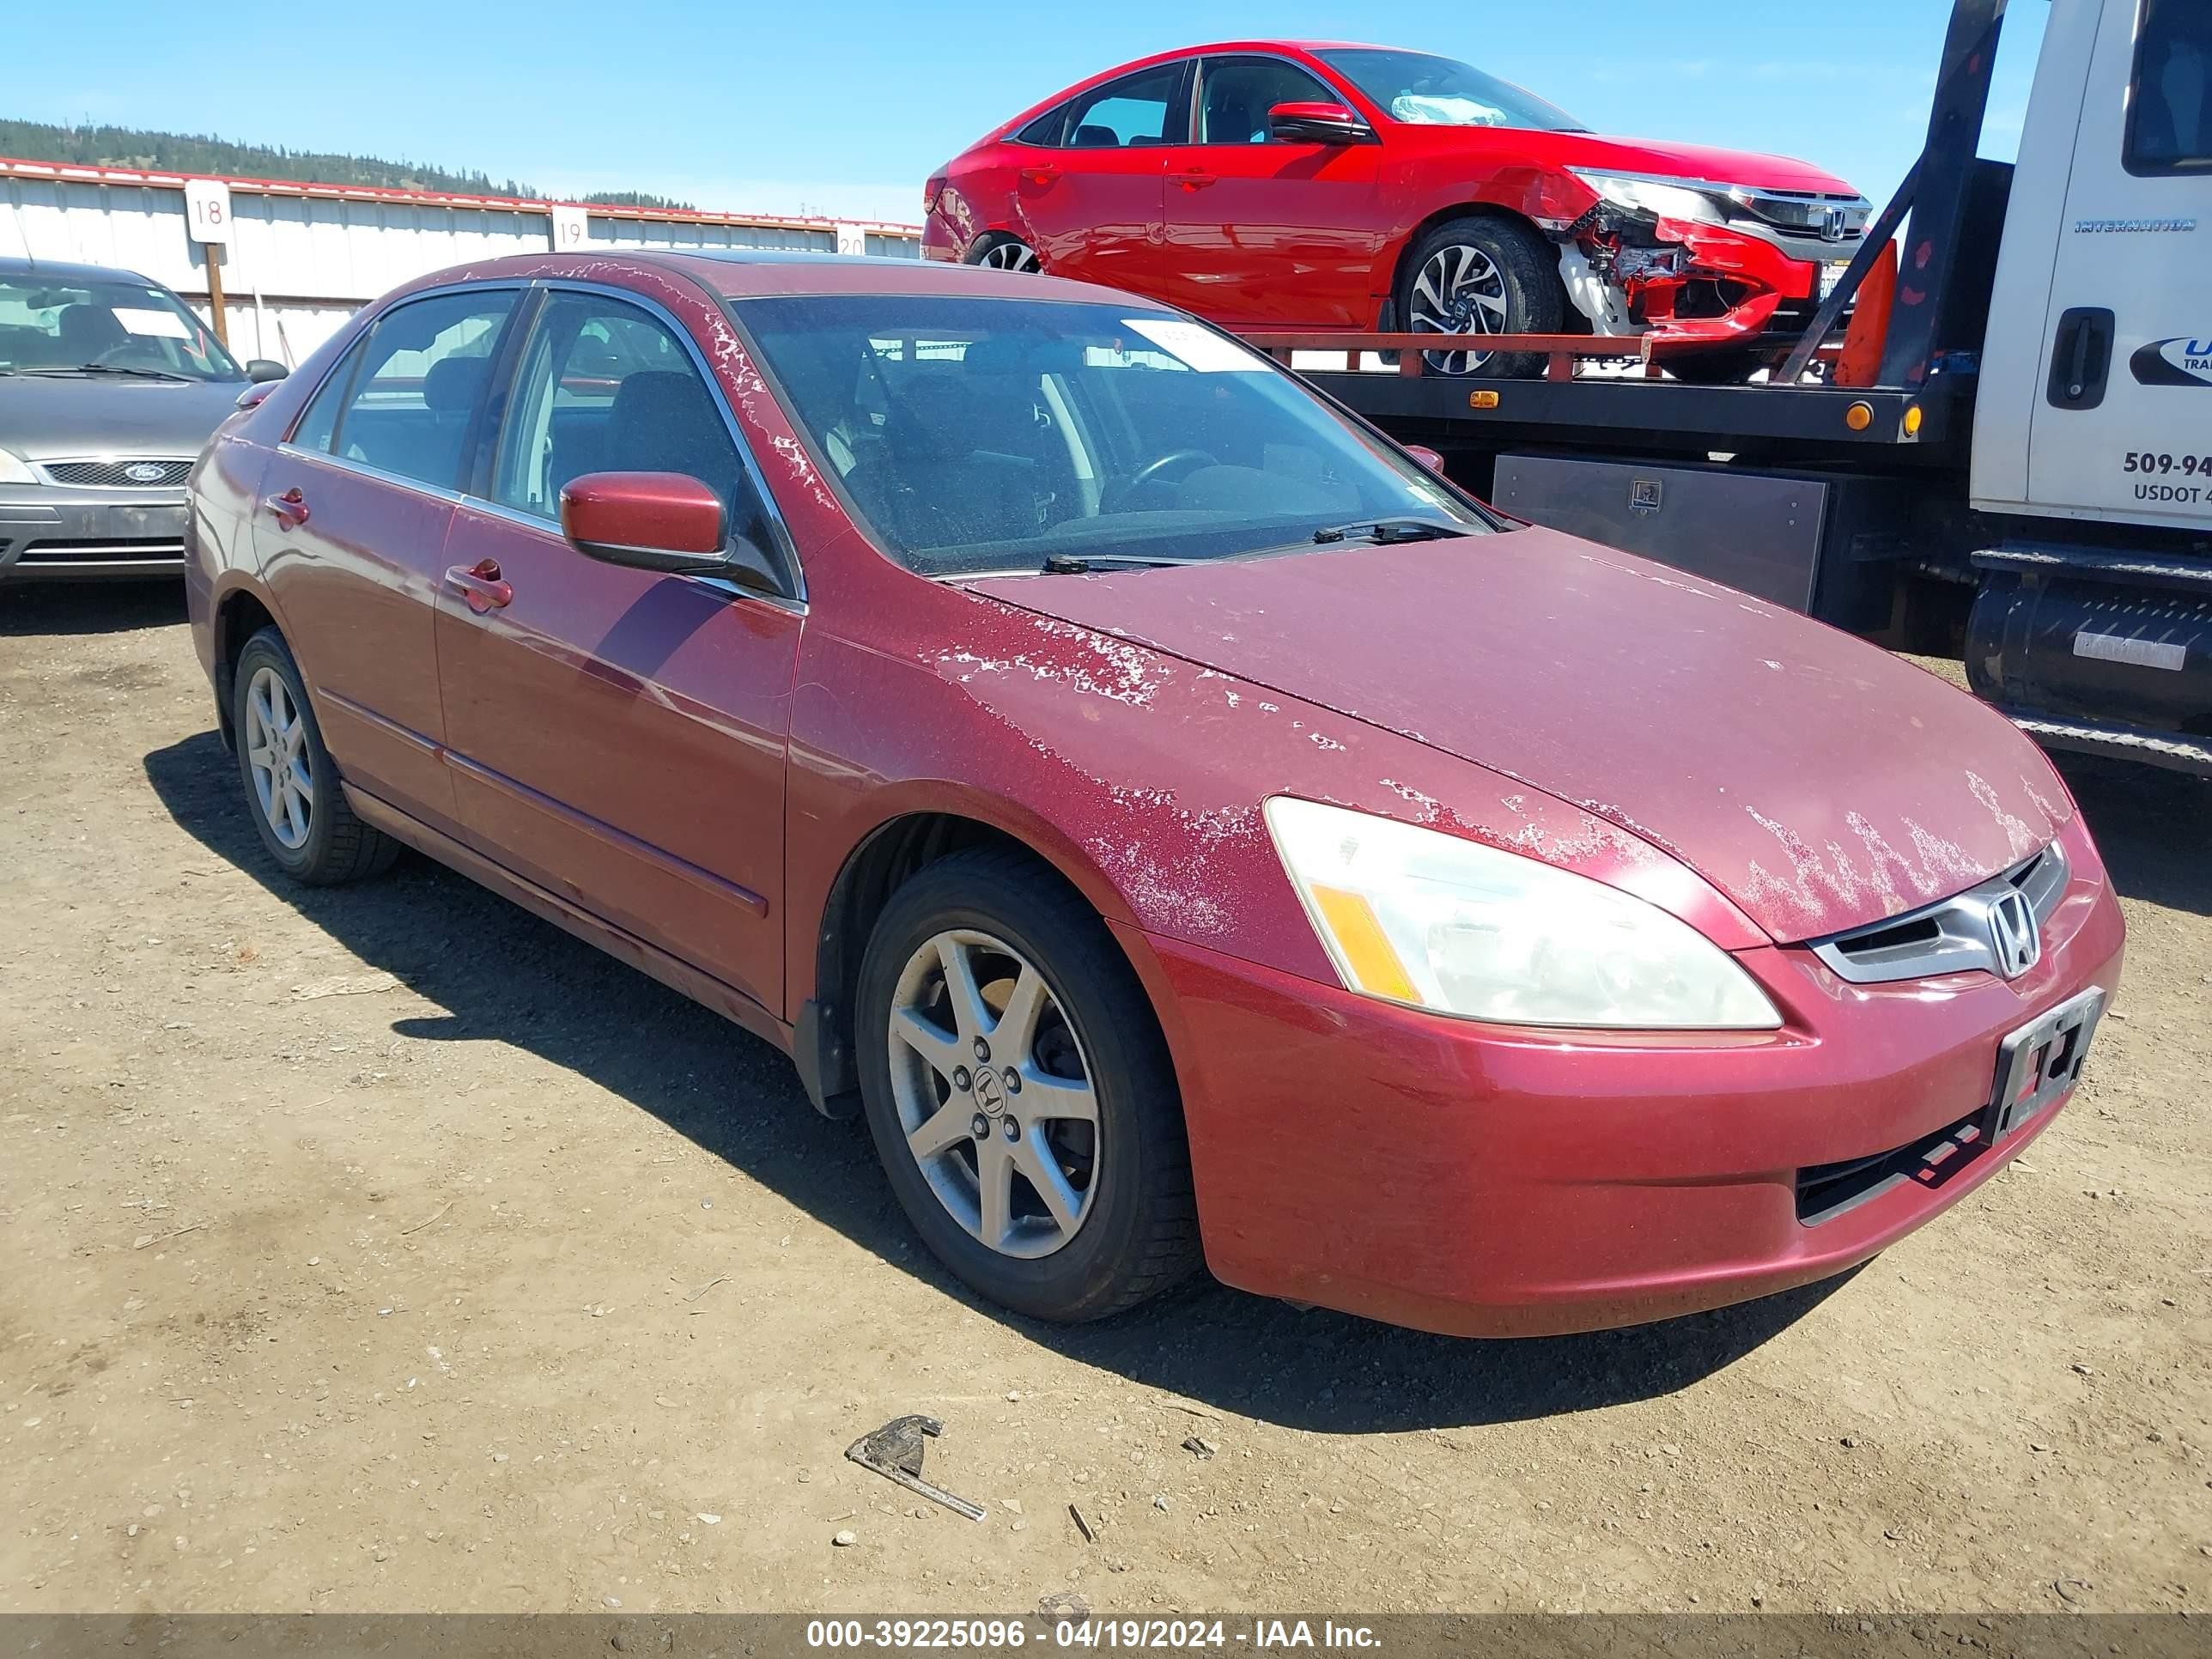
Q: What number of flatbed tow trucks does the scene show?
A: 1